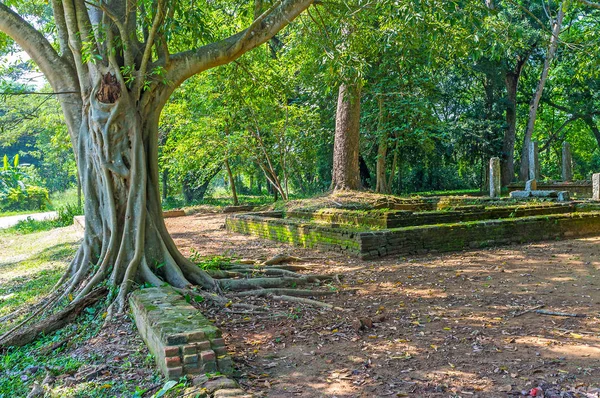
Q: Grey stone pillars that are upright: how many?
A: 4